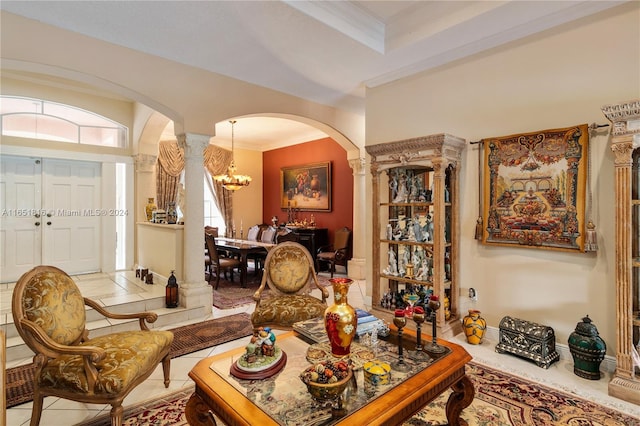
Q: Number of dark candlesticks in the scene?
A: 3